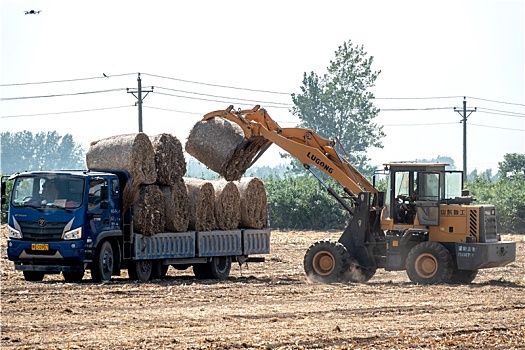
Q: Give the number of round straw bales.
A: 8